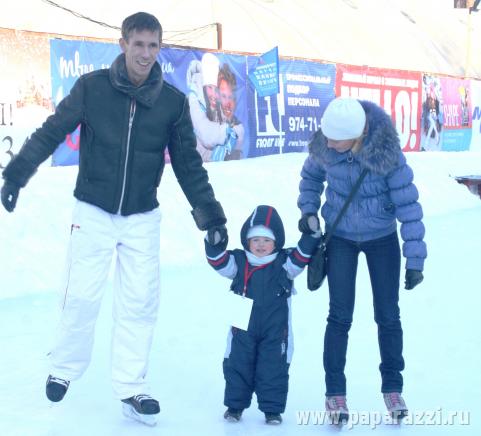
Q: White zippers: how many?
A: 1